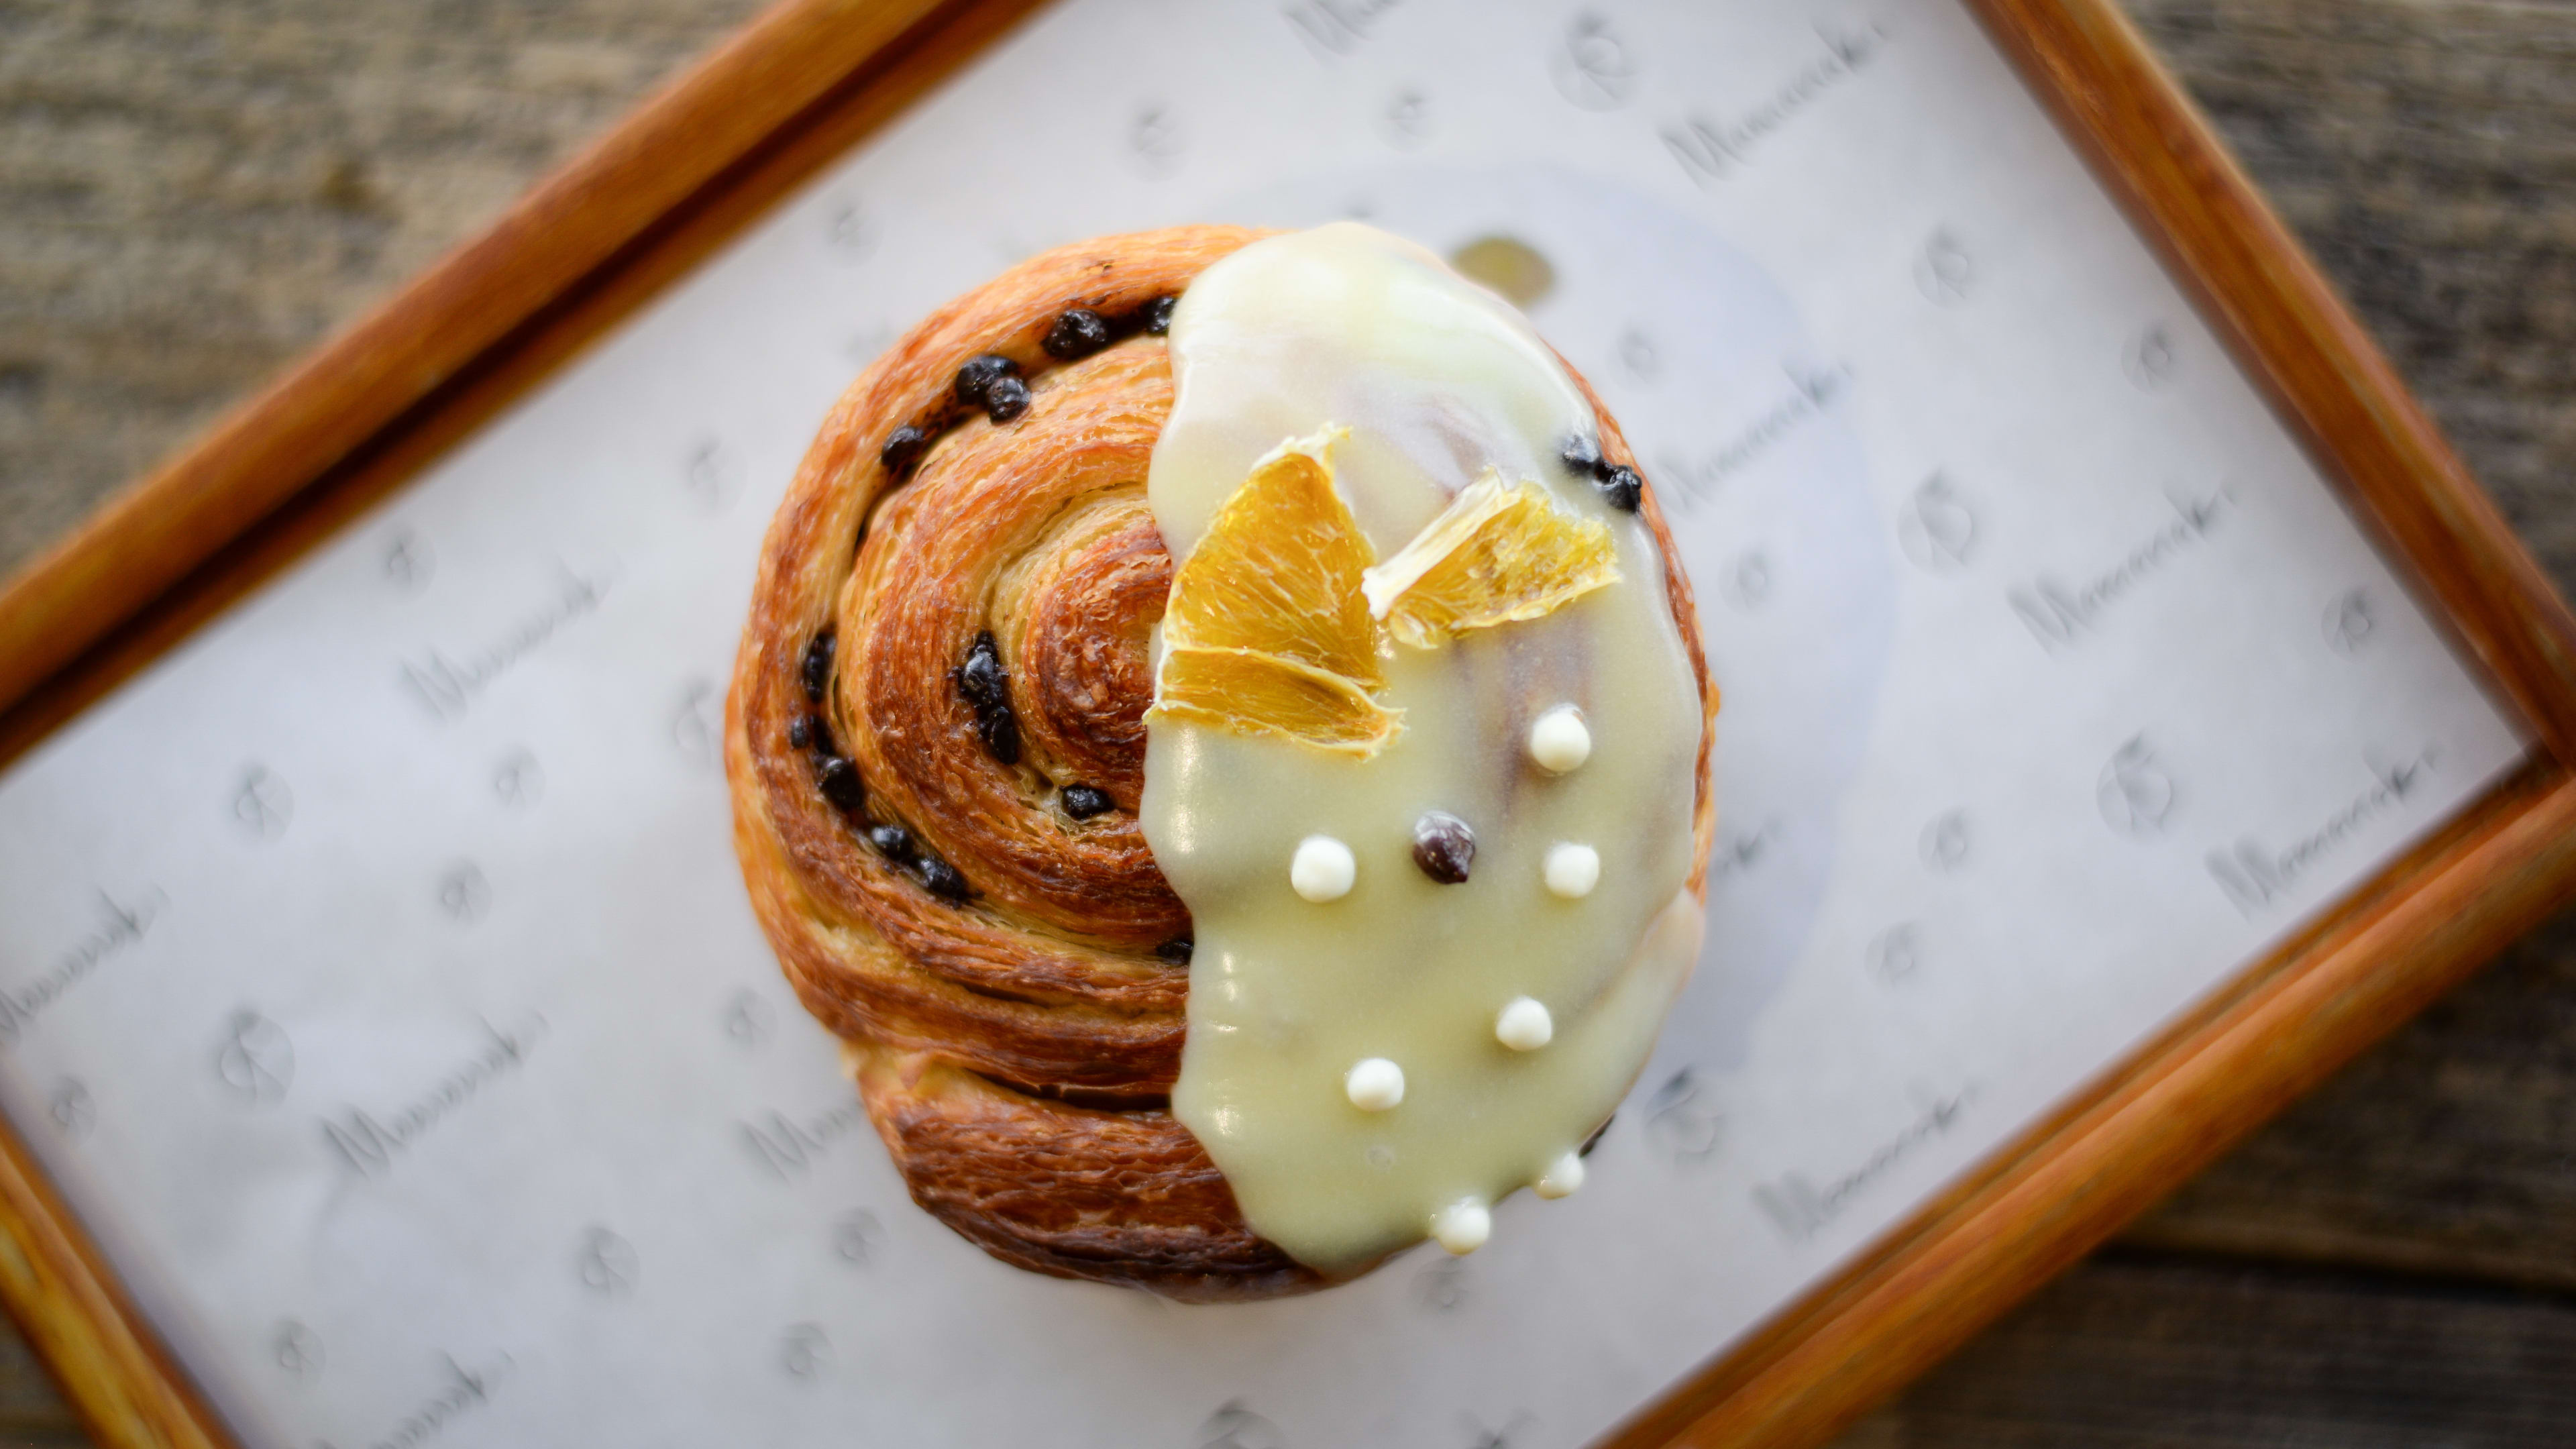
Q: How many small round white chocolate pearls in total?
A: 7